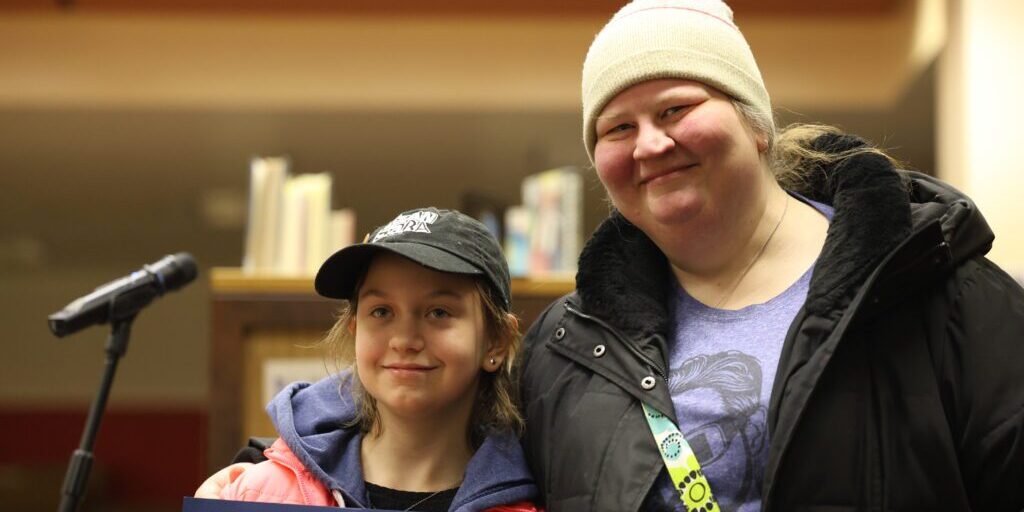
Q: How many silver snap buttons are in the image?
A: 3